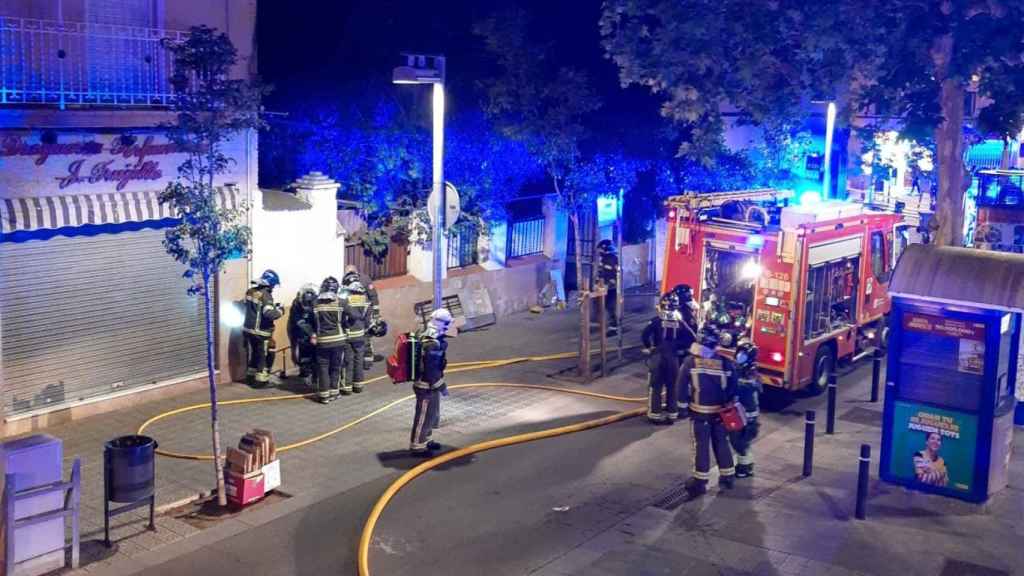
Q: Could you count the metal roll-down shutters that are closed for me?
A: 1